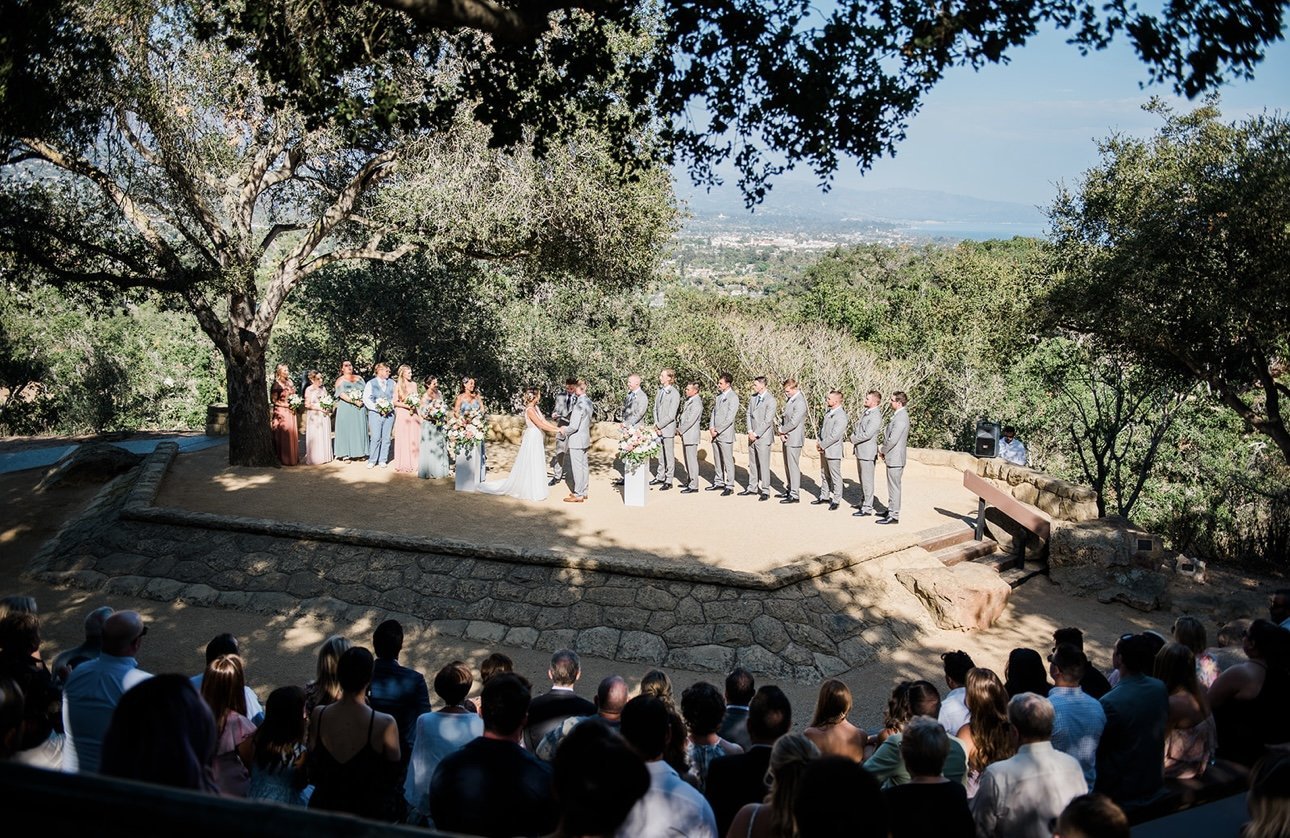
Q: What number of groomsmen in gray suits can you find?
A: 9